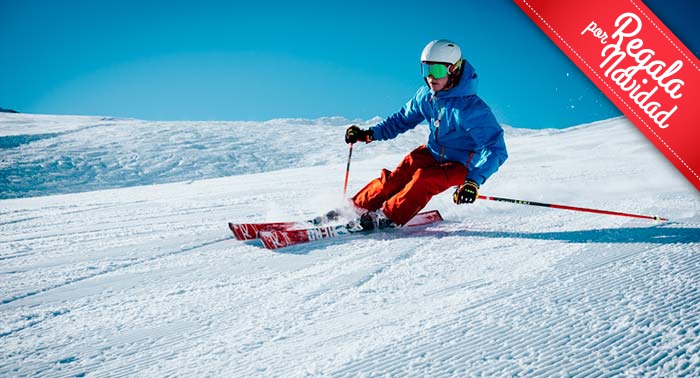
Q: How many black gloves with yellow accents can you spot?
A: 2